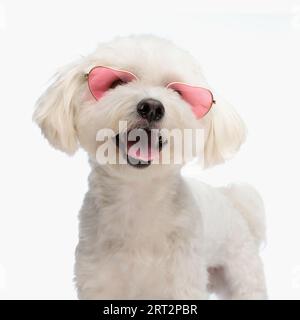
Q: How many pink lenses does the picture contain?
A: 2